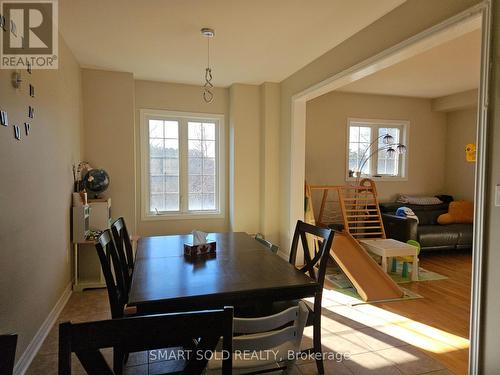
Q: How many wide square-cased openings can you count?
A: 1